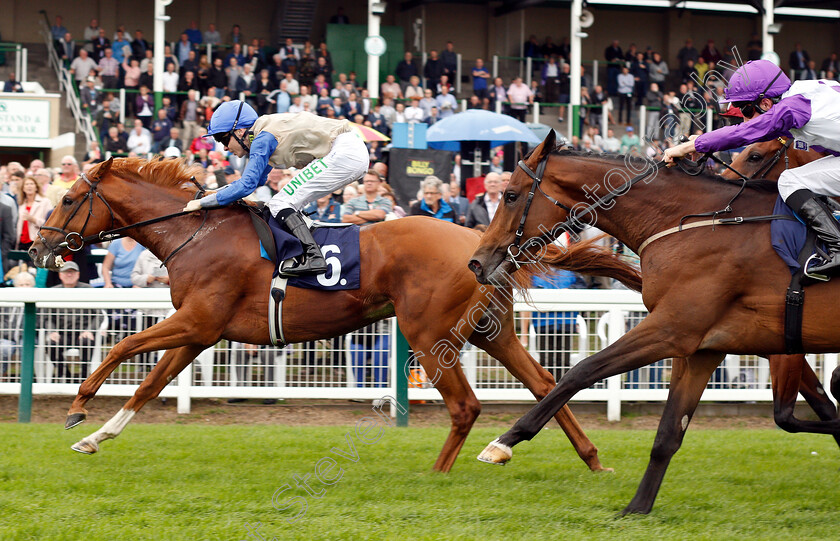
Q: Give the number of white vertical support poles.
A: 4